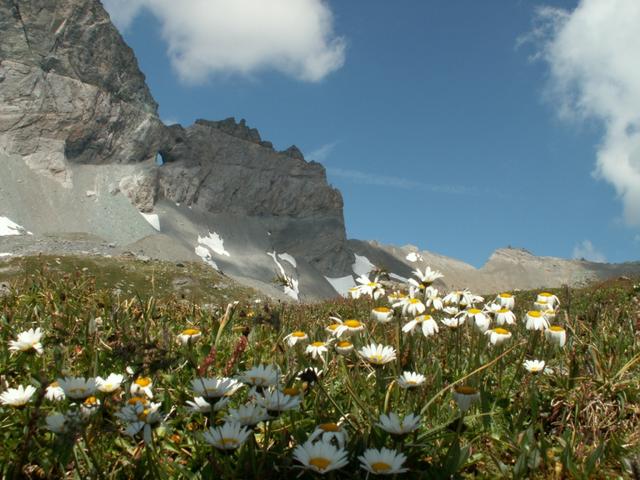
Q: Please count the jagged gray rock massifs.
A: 2